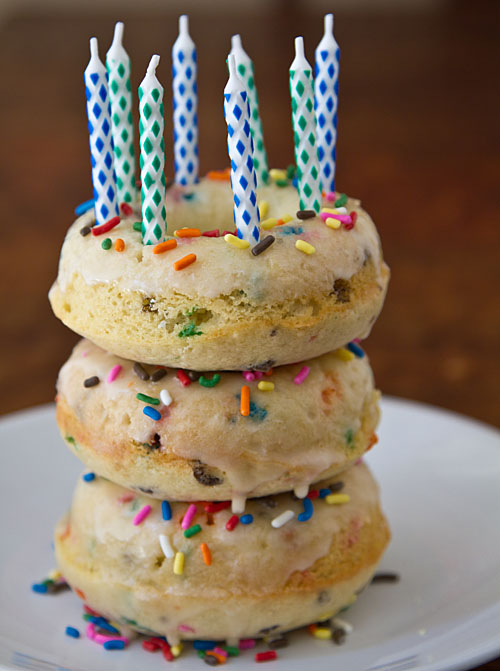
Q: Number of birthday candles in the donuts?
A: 8